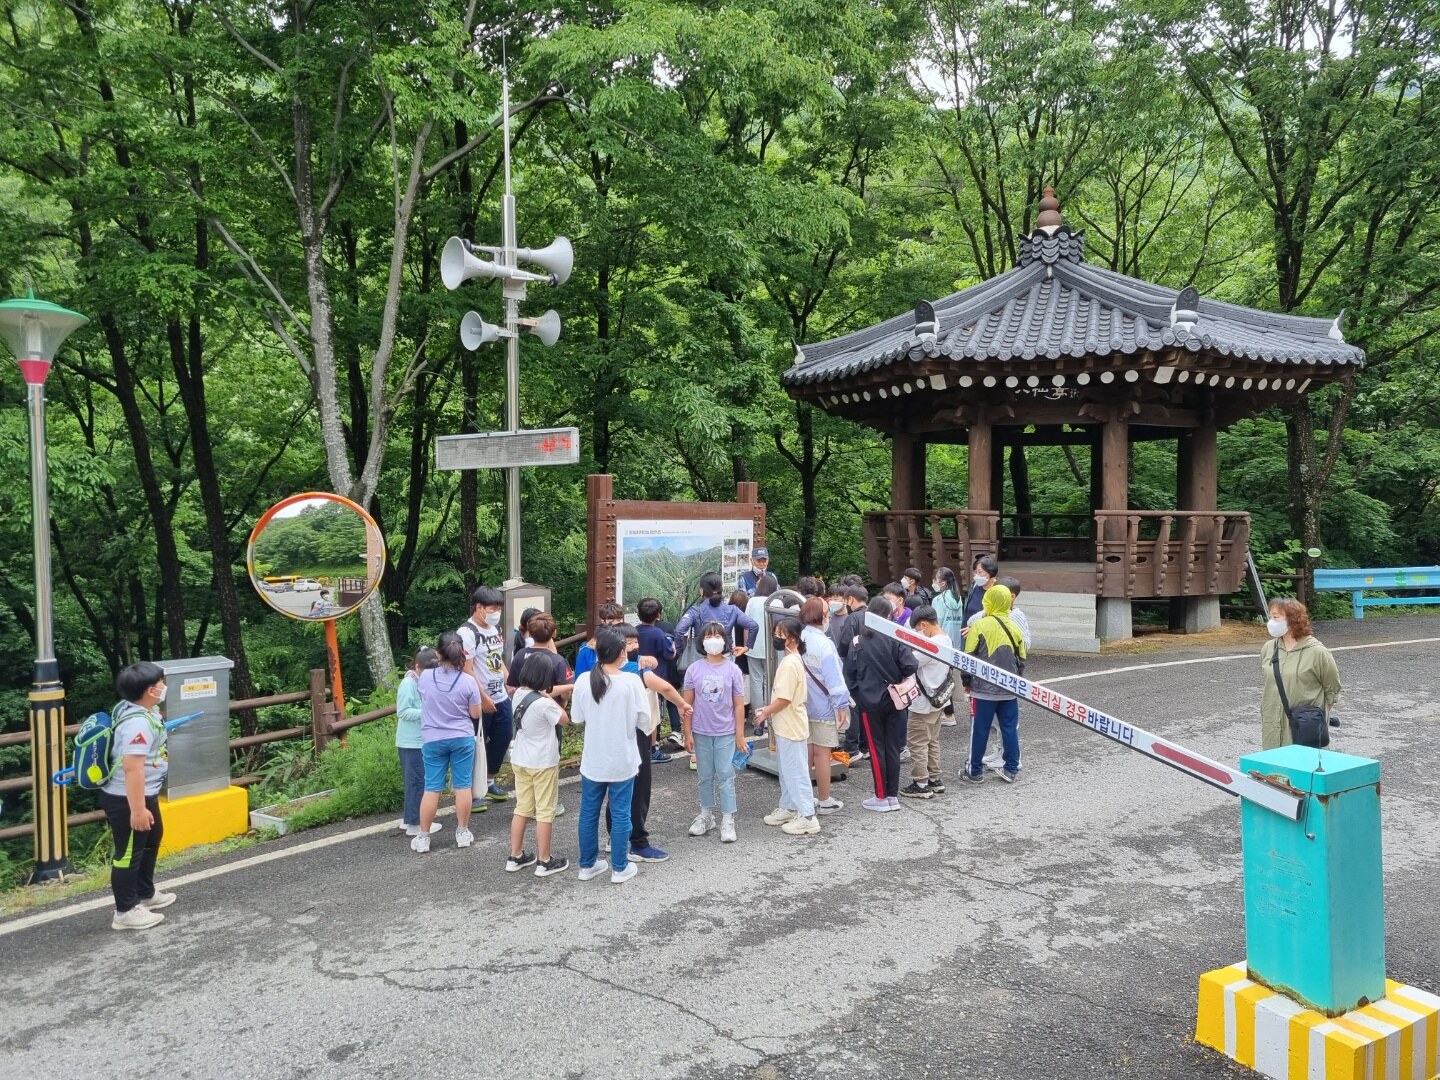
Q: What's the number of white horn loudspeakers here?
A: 4